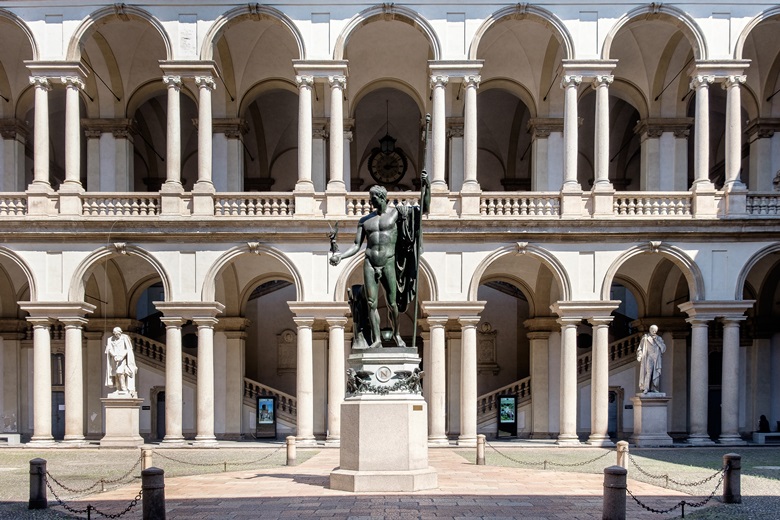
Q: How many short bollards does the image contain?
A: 8